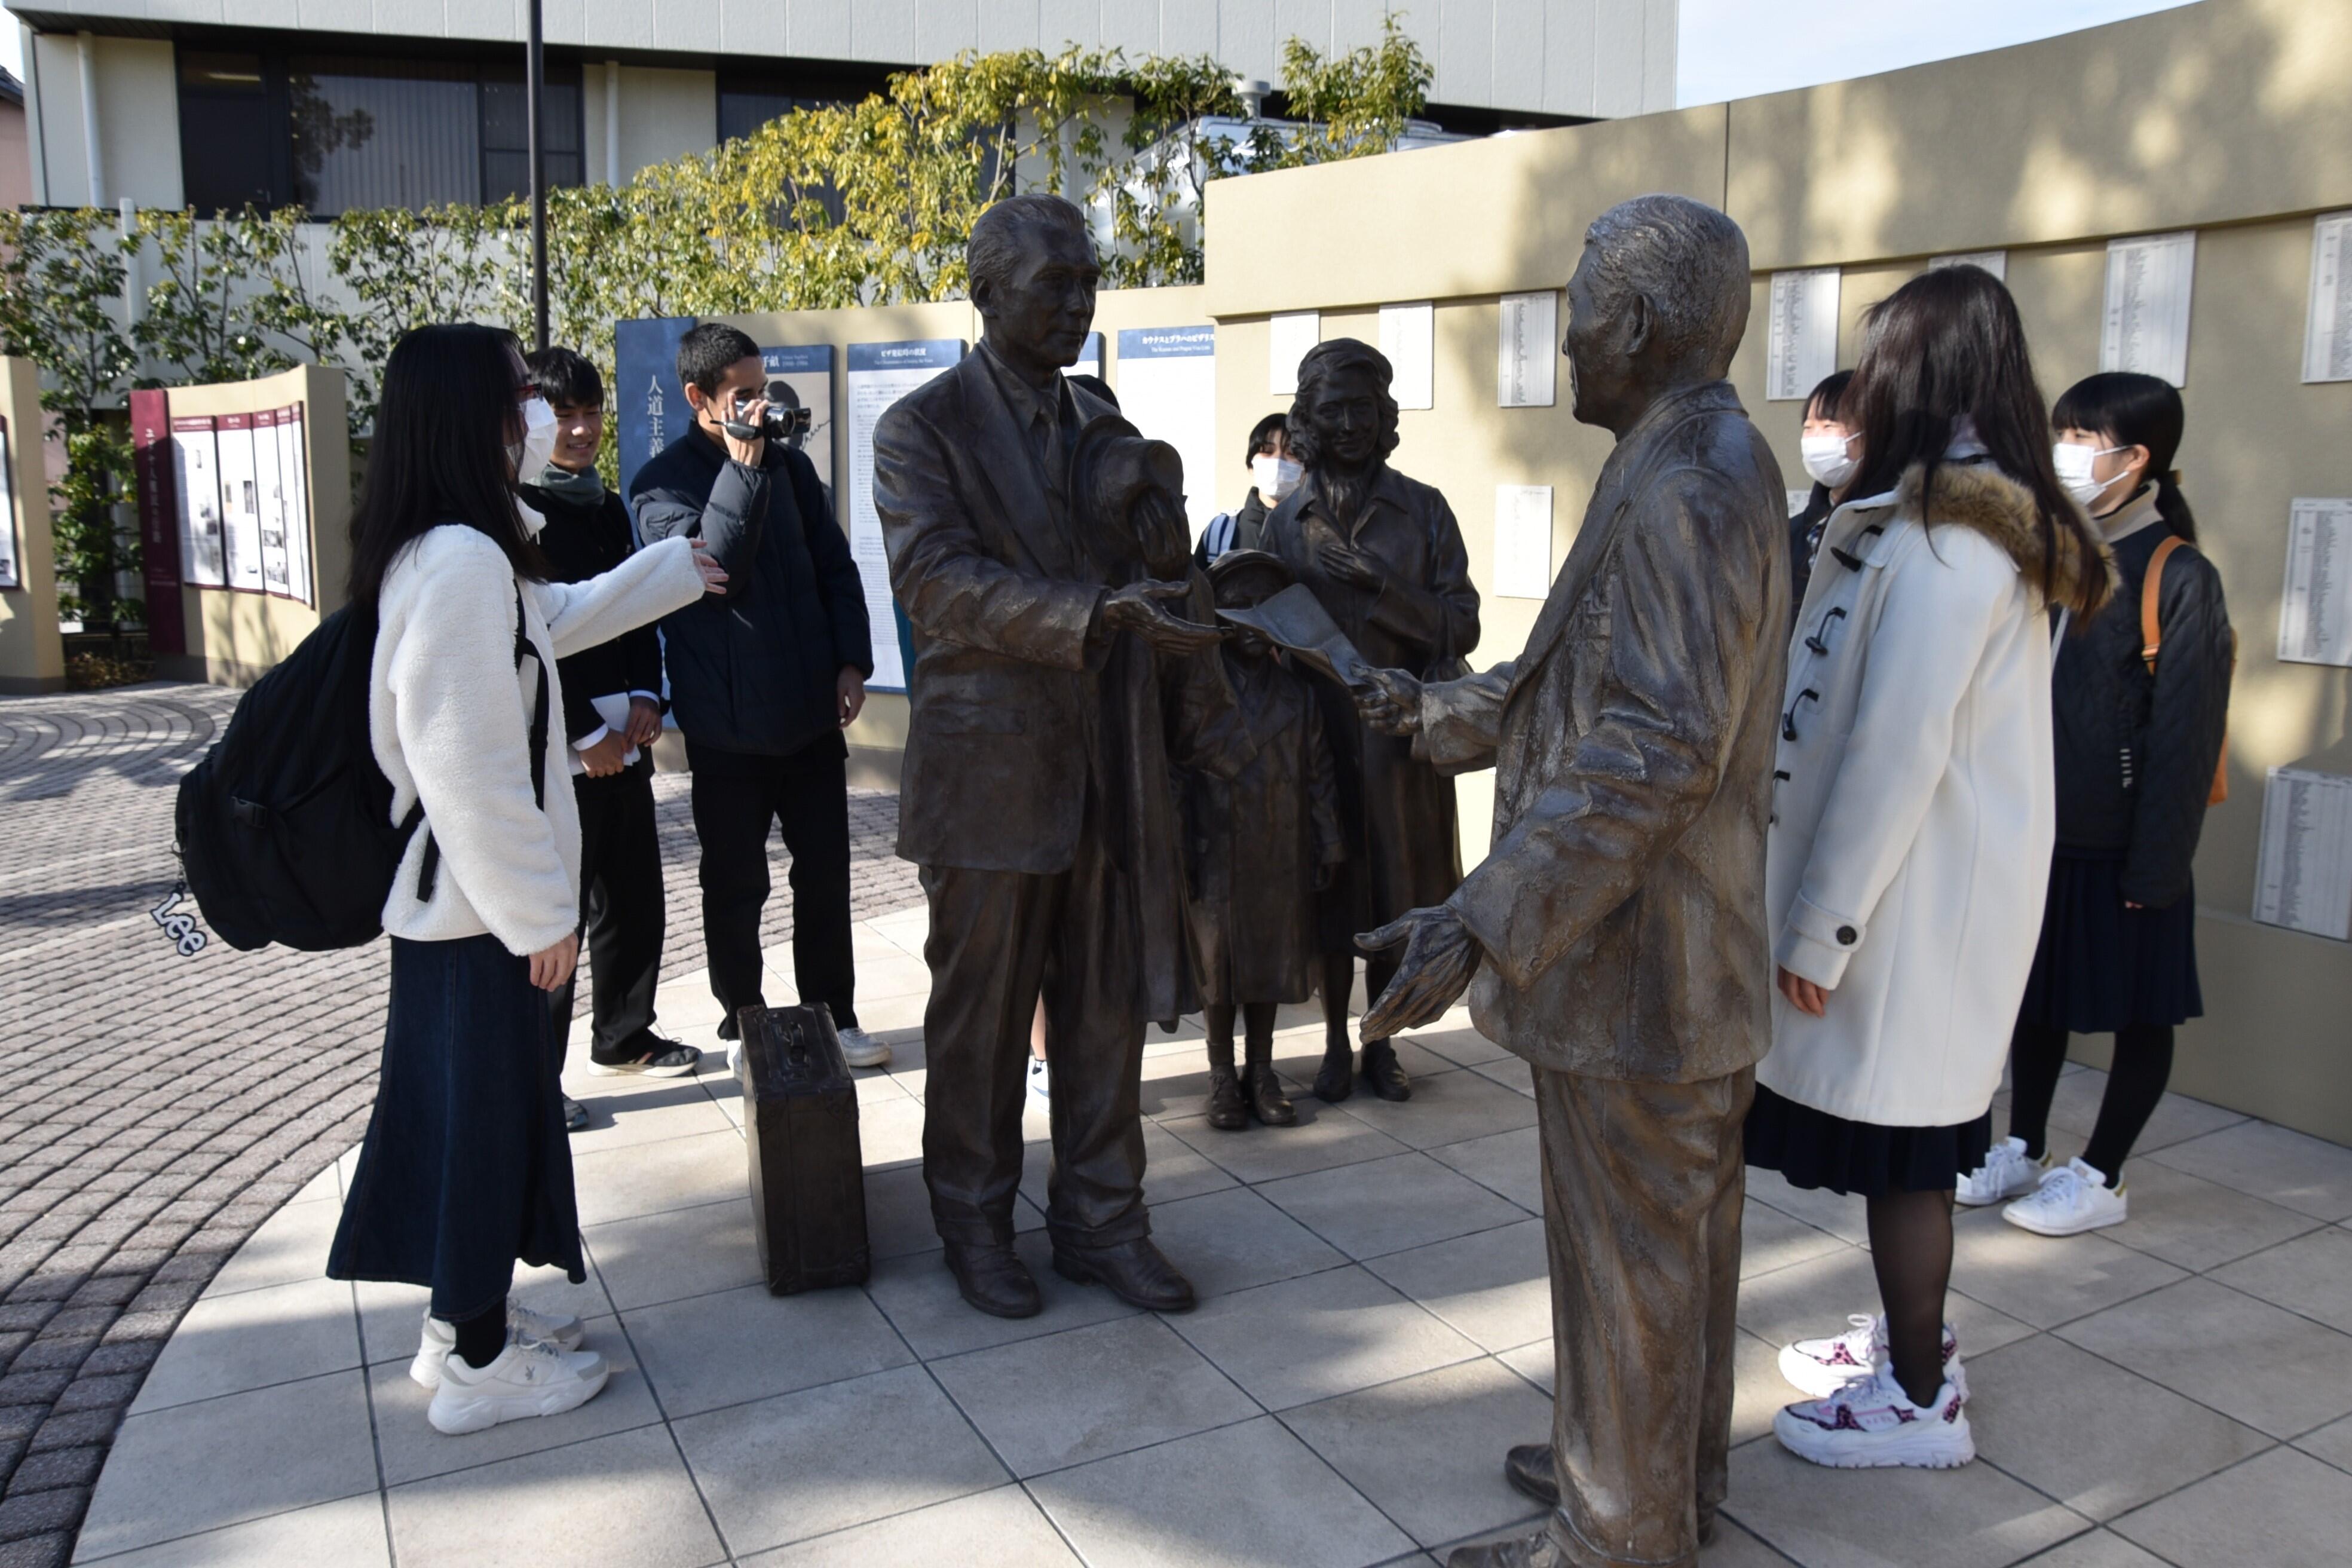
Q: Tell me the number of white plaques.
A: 11